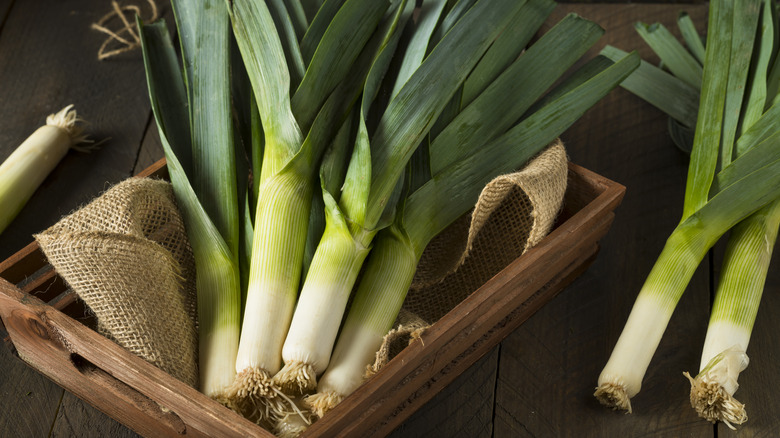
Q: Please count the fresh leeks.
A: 7